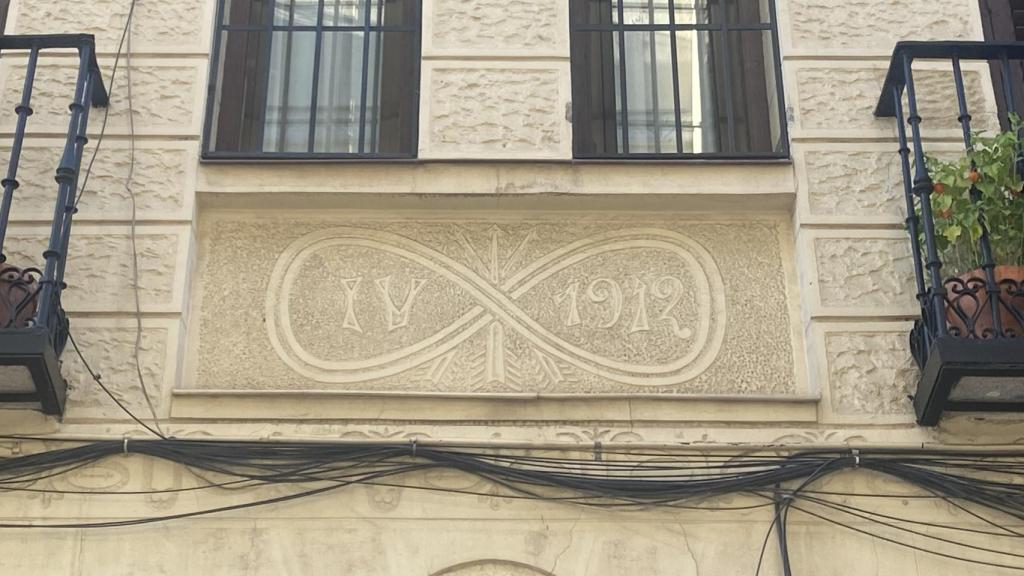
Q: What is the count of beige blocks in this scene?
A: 12